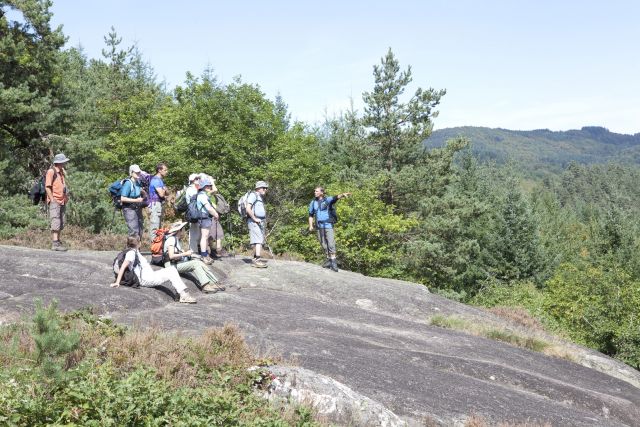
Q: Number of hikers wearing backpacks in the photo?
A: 10